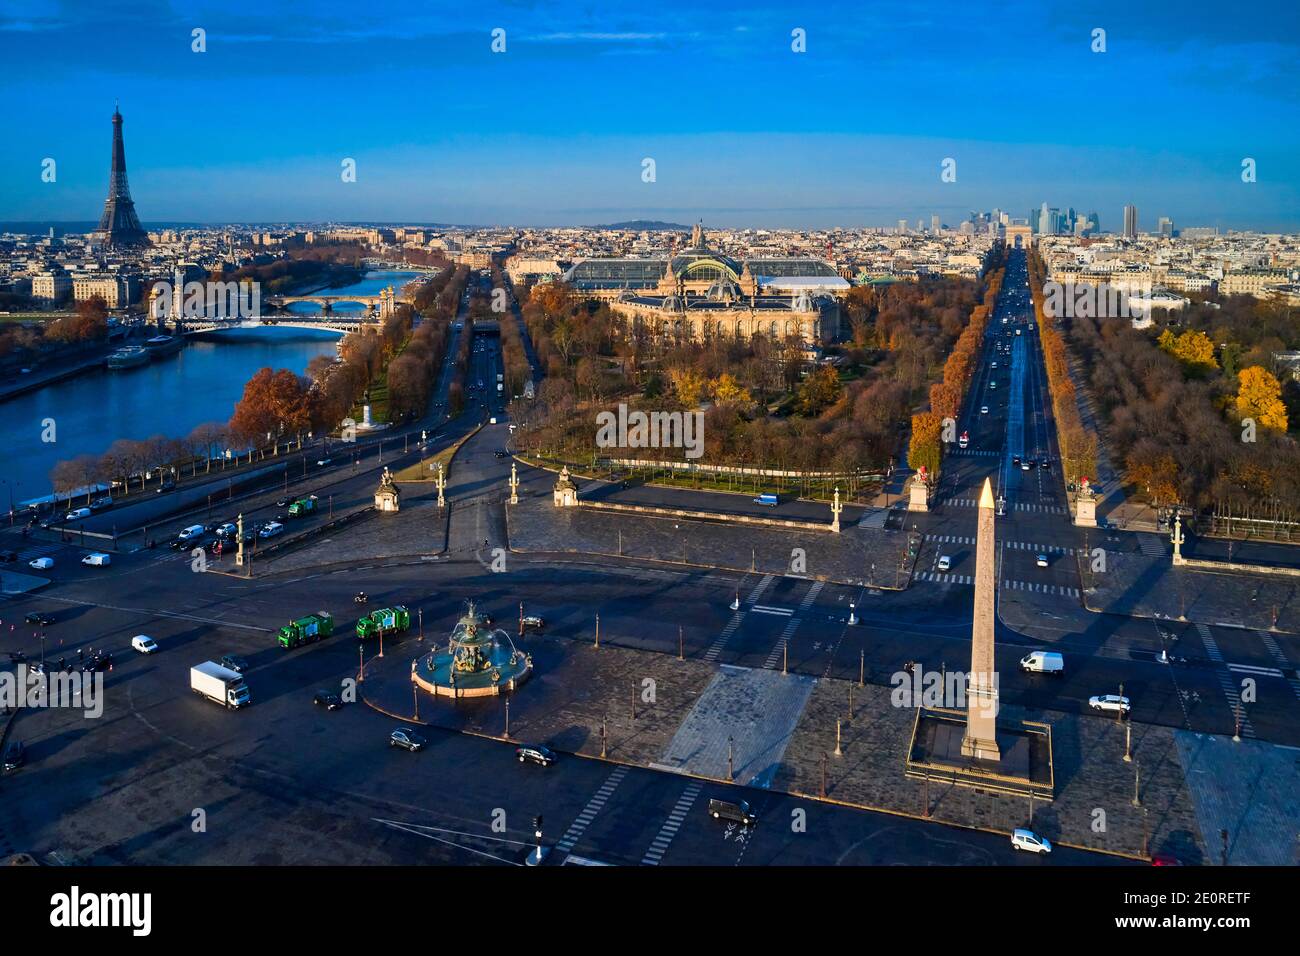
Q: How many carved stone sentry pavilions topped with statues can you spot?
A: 2